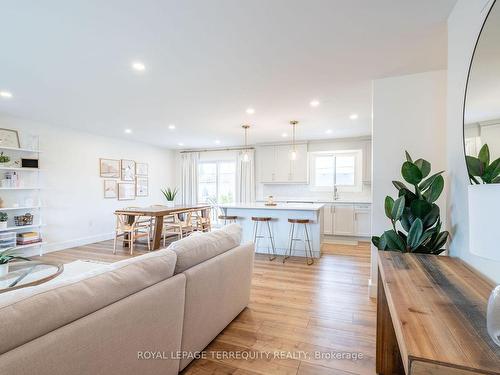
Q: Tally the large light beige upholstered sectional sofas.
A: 1